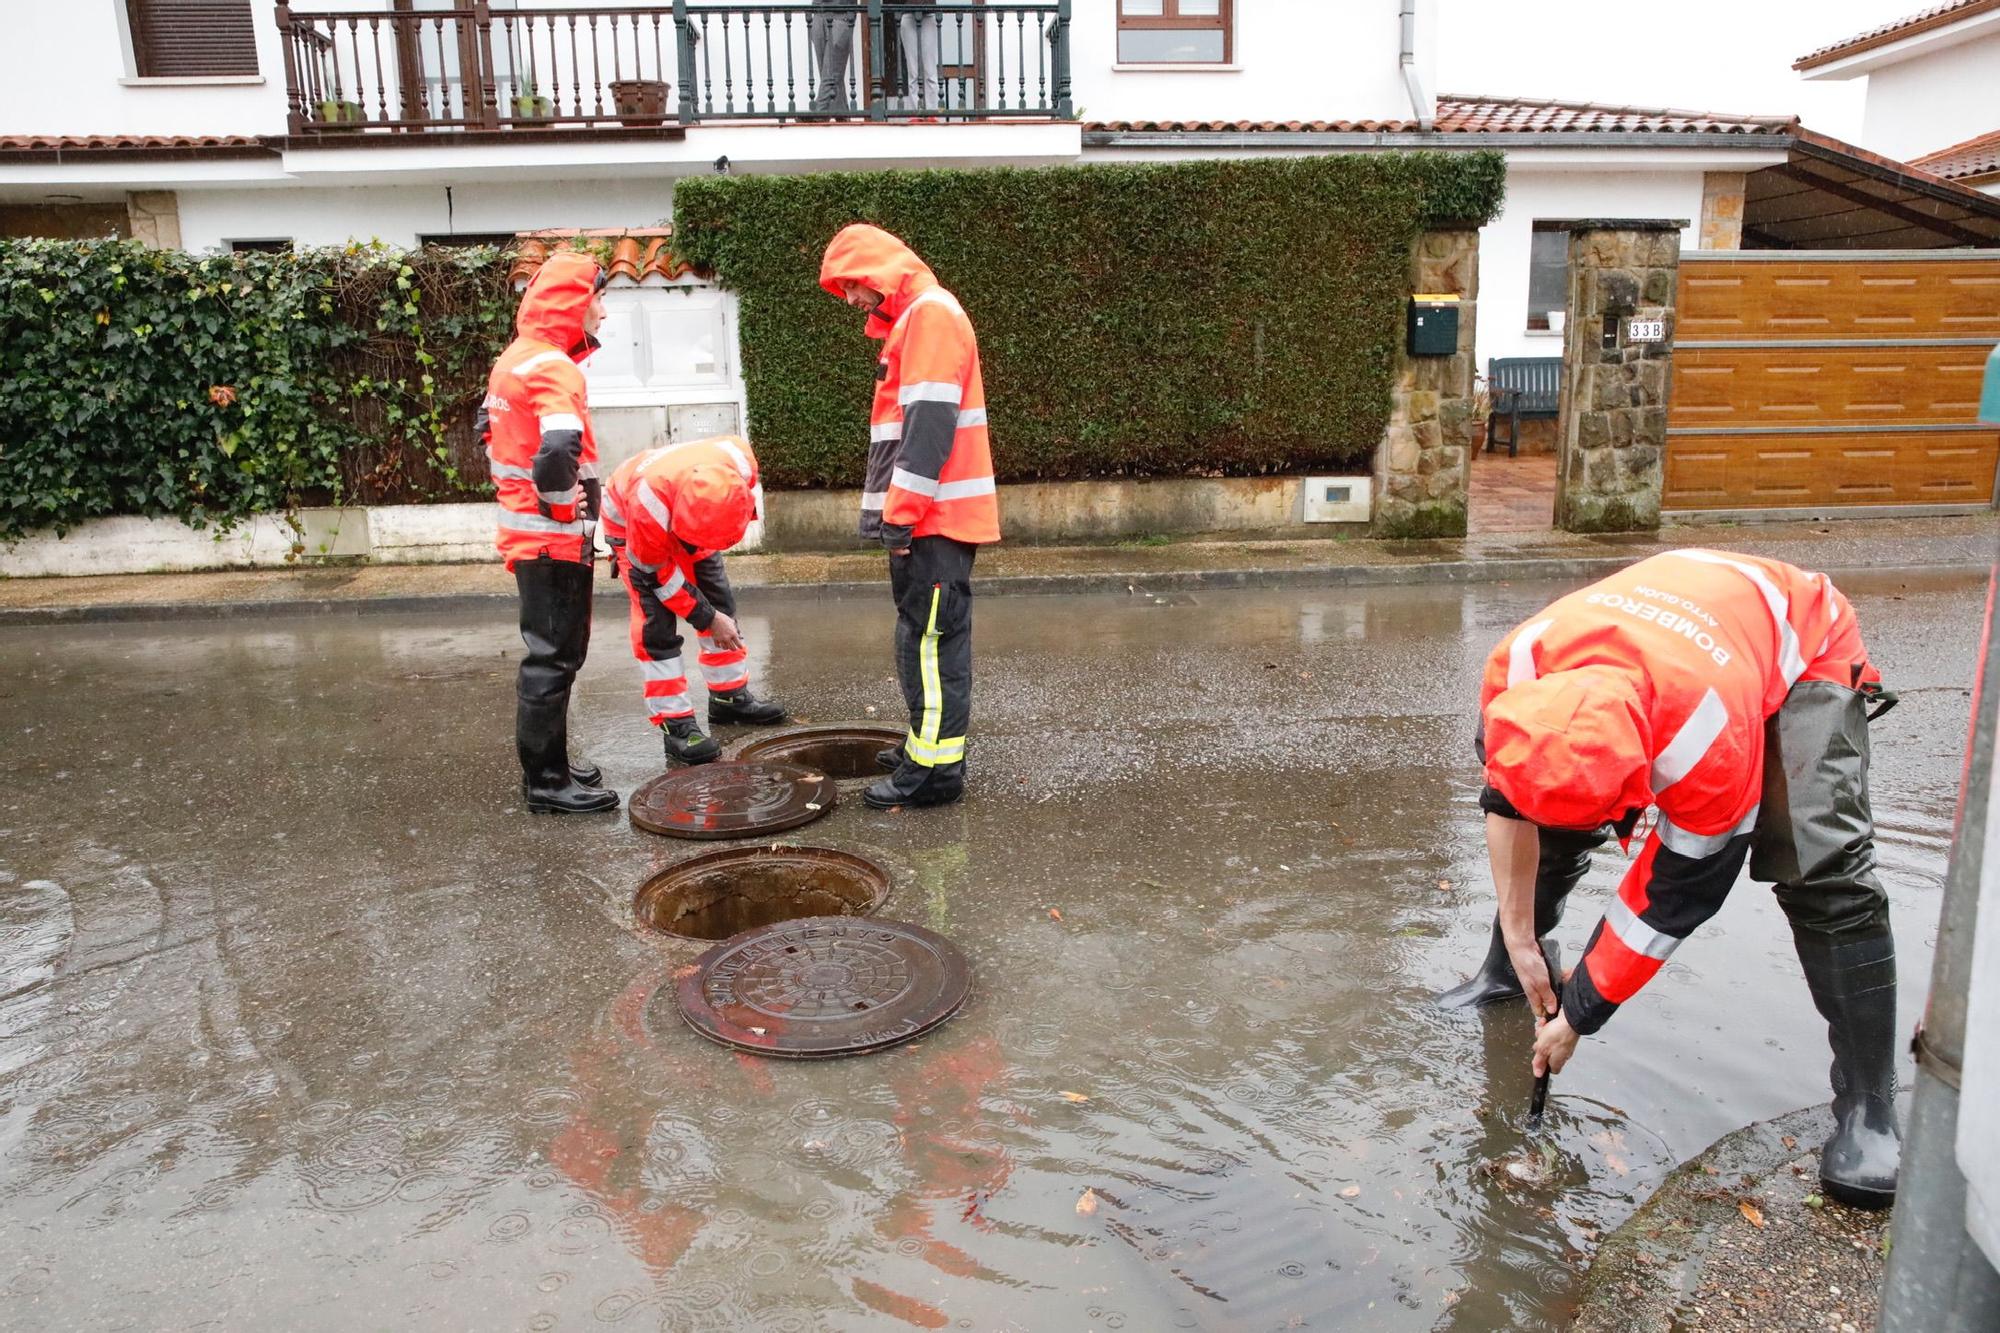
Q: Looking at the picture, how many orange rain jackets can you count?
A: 4